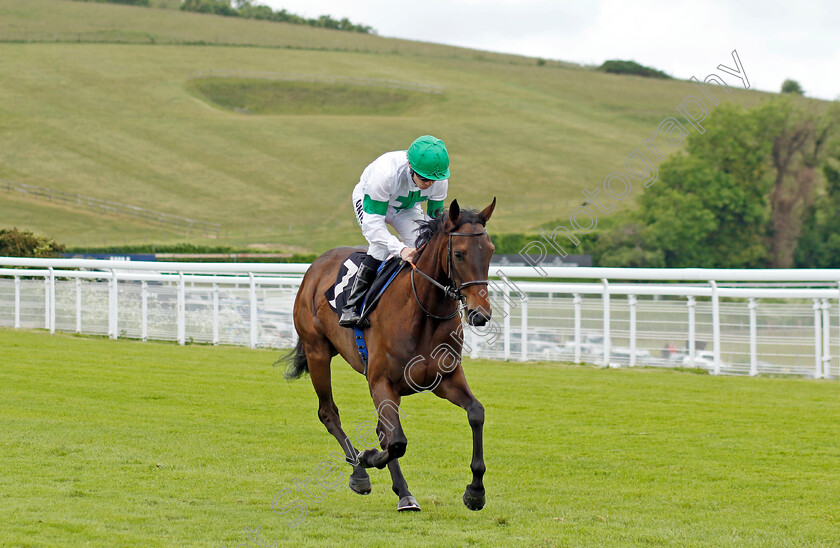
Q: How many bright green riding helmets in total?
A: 1